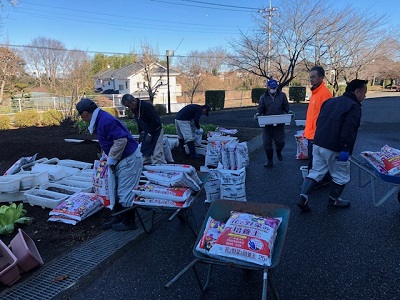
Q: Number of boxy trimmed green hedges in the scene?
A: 3